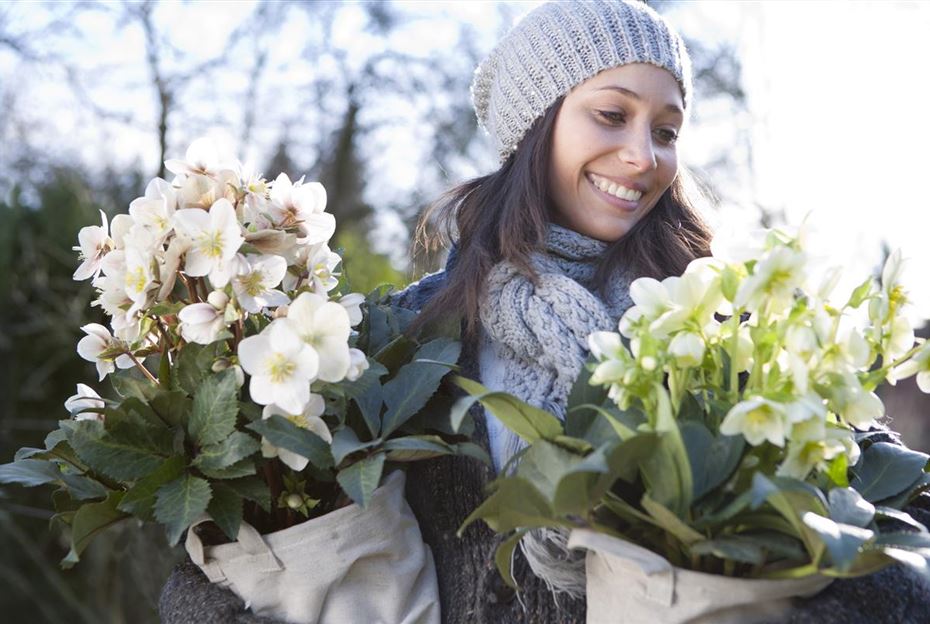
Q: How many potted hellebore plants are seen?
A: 2